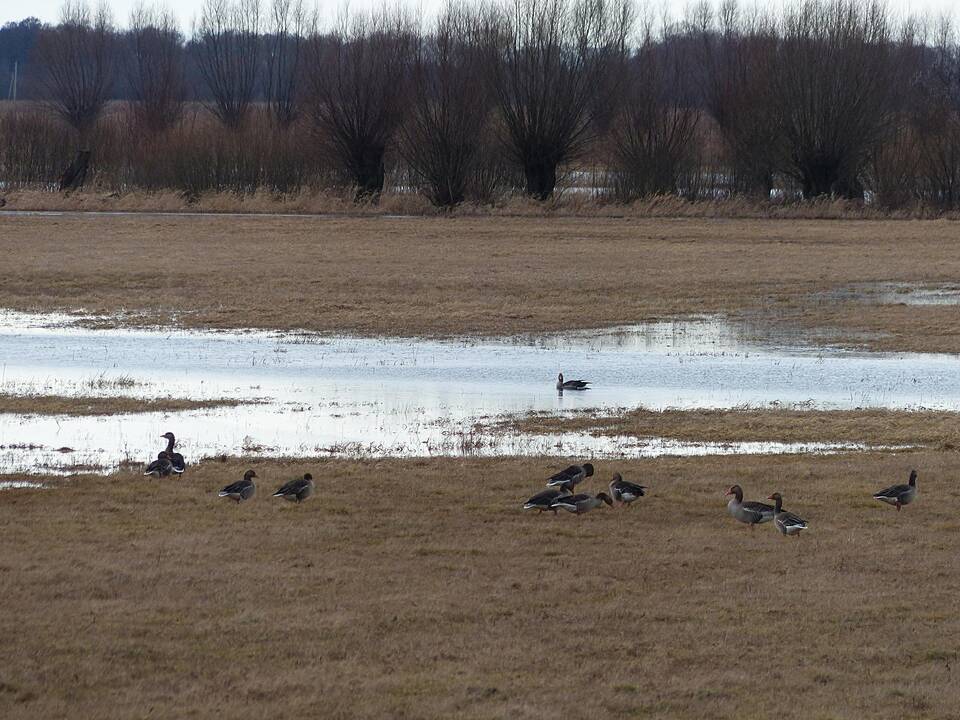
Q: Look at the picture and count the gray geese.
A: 12